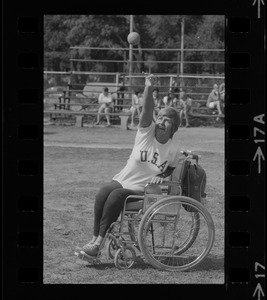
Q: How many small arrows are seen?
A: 3